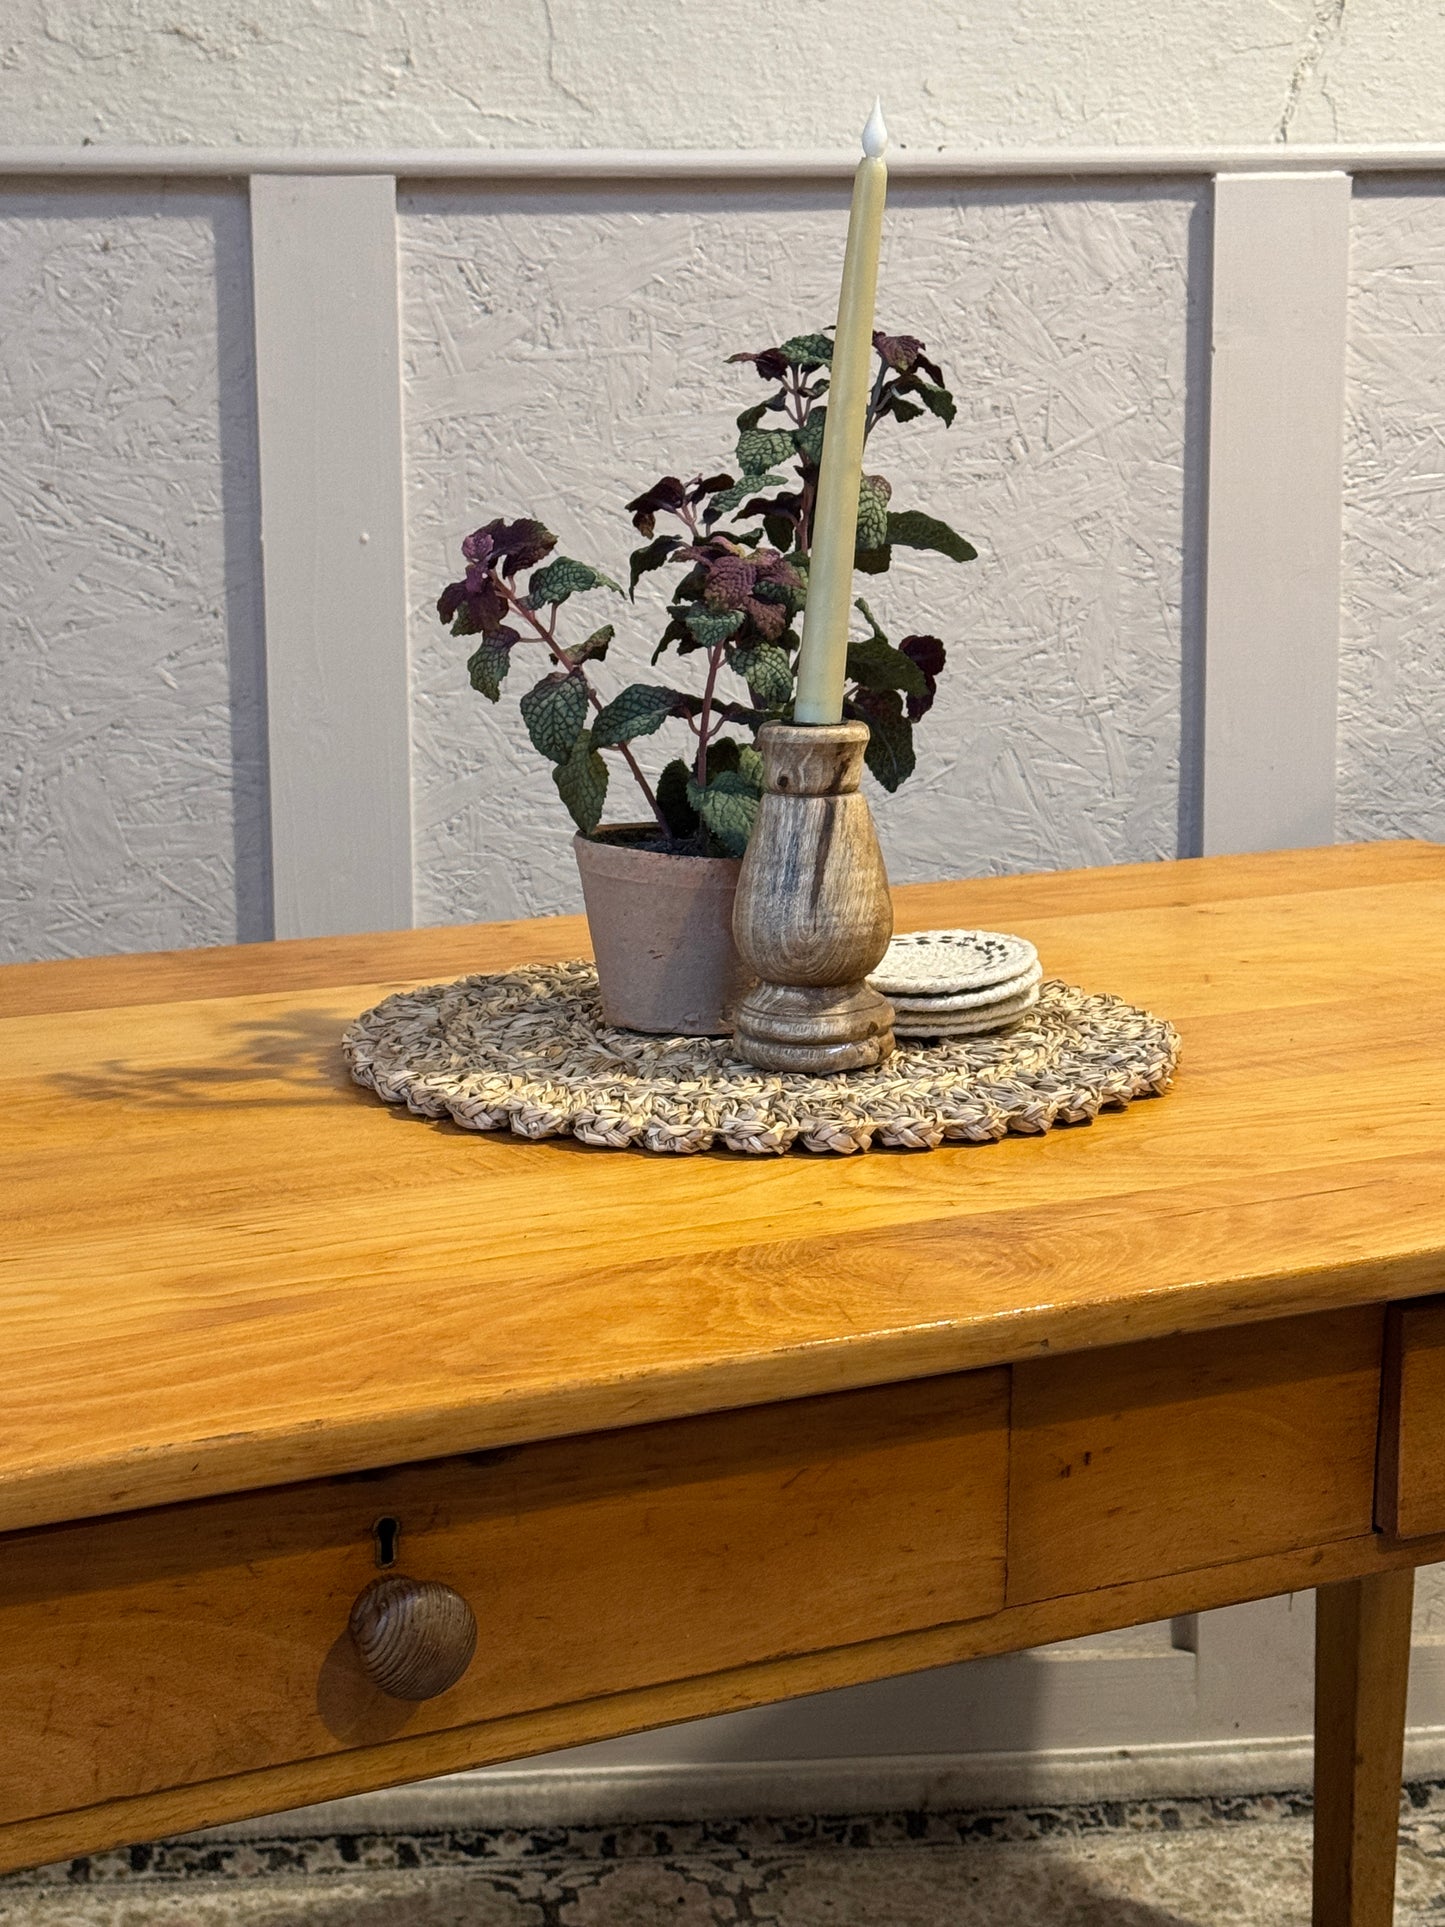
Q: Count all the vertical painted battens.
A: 2